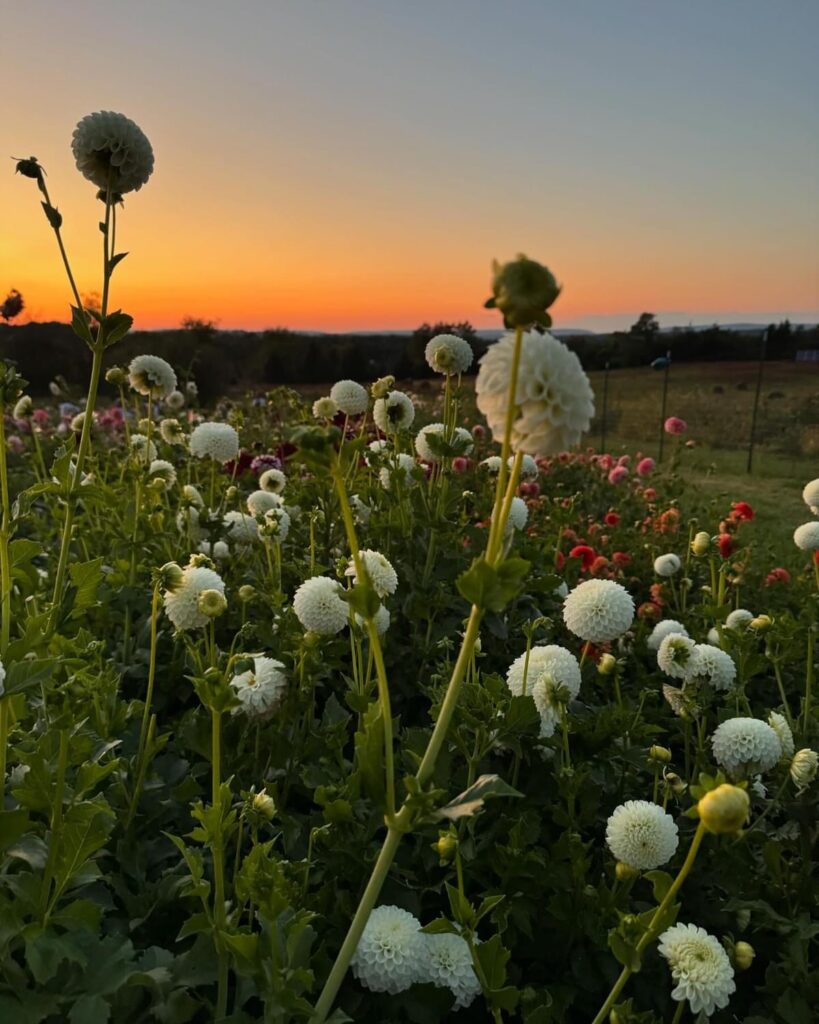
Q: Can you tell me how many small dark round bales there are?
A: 3